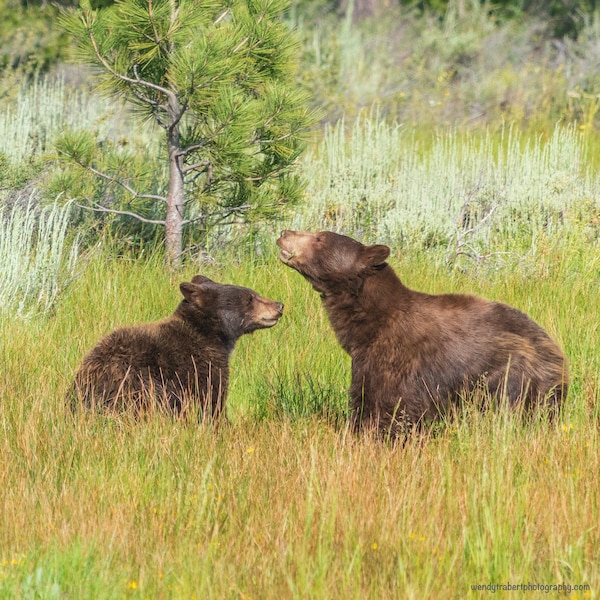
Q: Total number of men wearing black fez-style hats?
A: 0